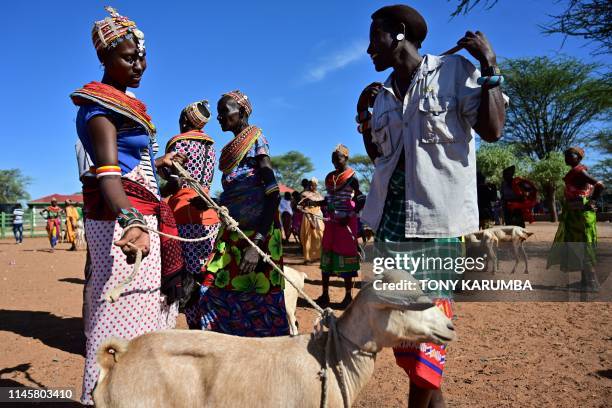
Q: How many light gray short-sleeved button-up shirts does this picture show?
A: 1